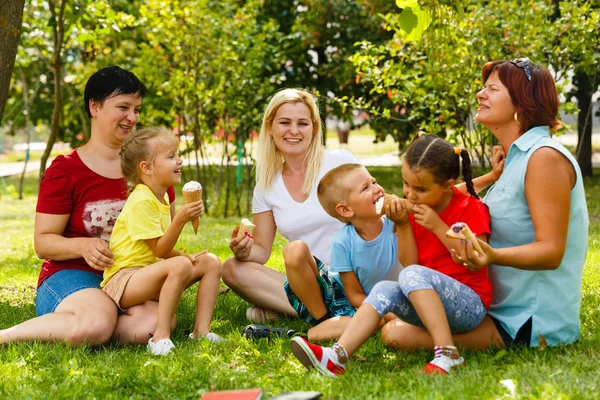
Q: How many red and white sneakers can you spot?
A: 2